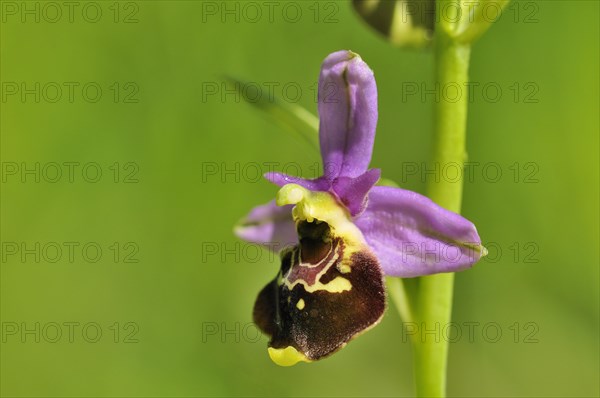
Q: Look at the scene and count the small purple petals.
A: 2